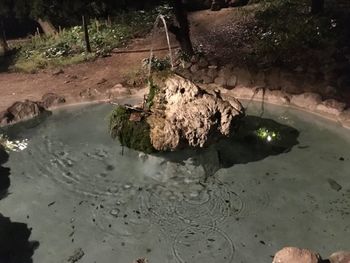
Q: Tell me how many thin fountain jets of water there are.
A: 1